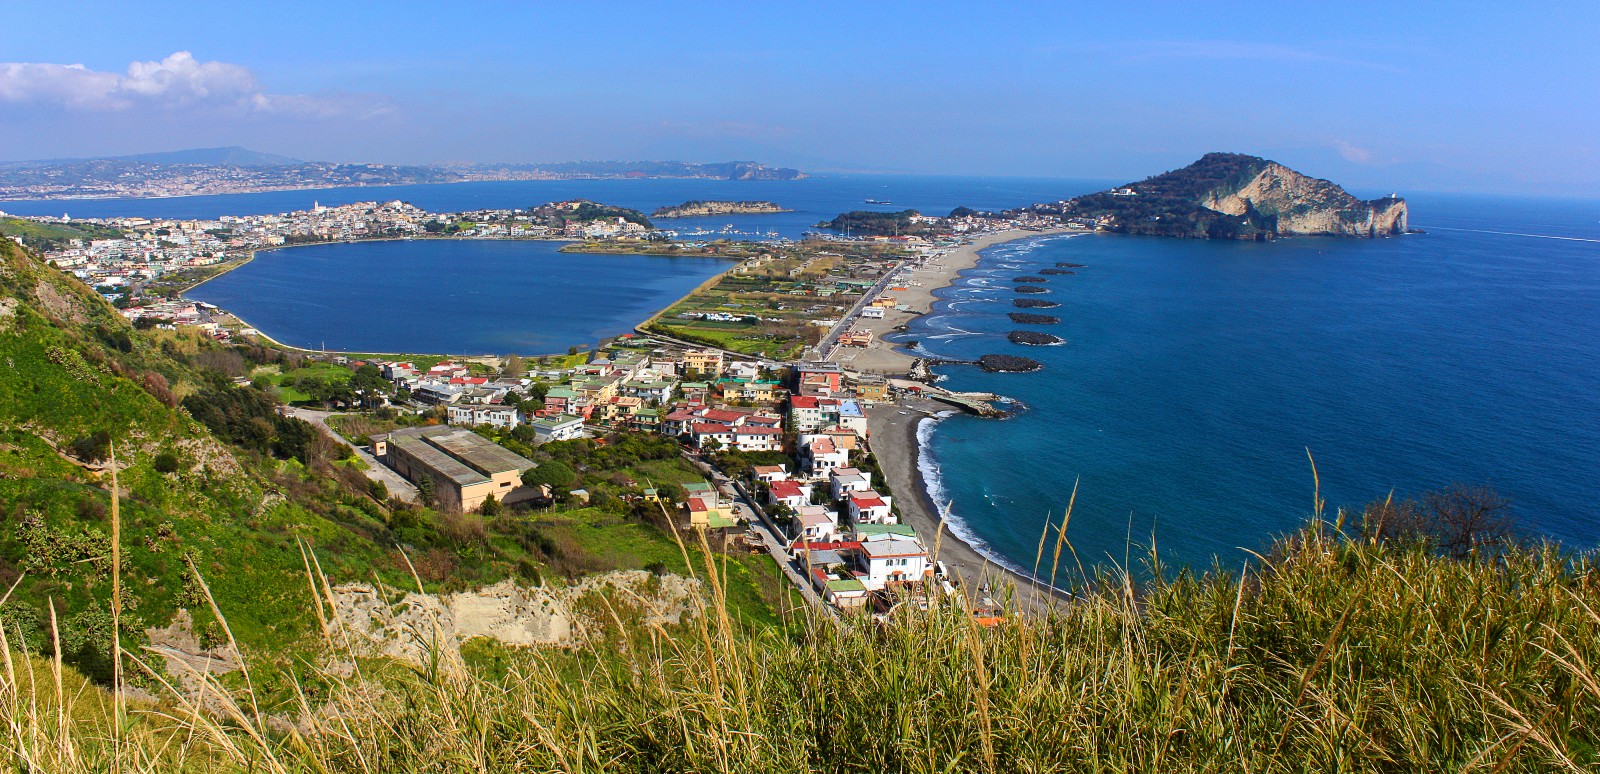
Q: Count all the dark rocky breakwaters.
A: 8